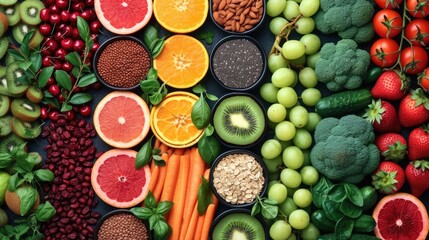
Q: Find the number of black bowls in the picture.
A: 7